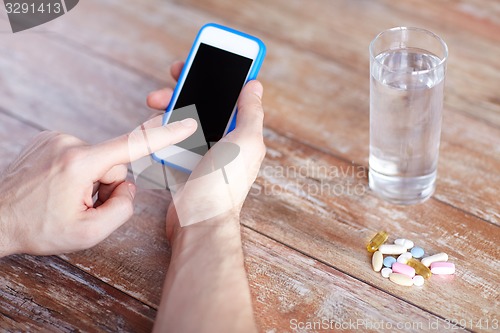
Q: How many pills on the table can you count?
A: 14